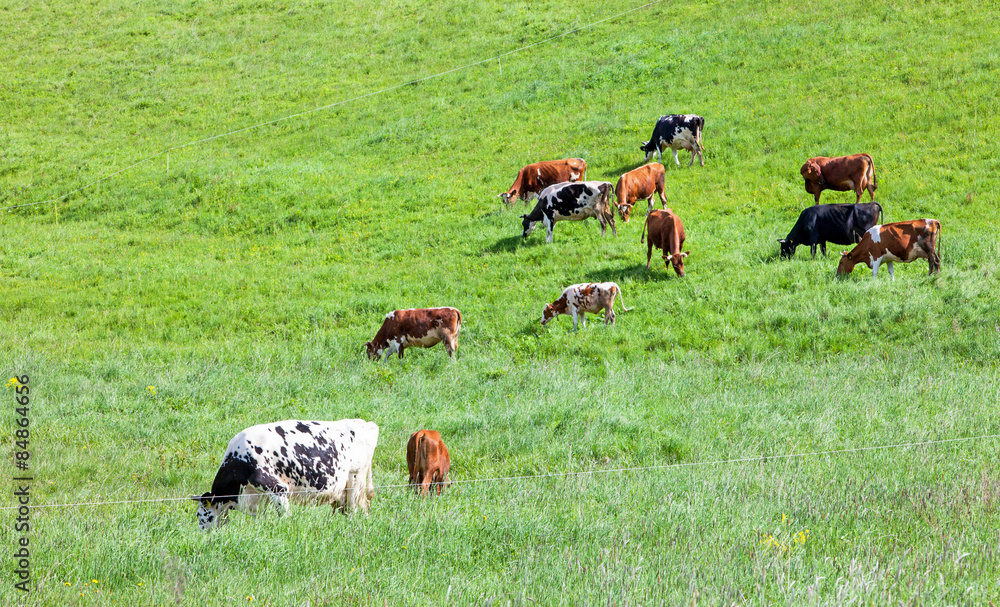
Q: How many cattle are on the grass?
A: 12